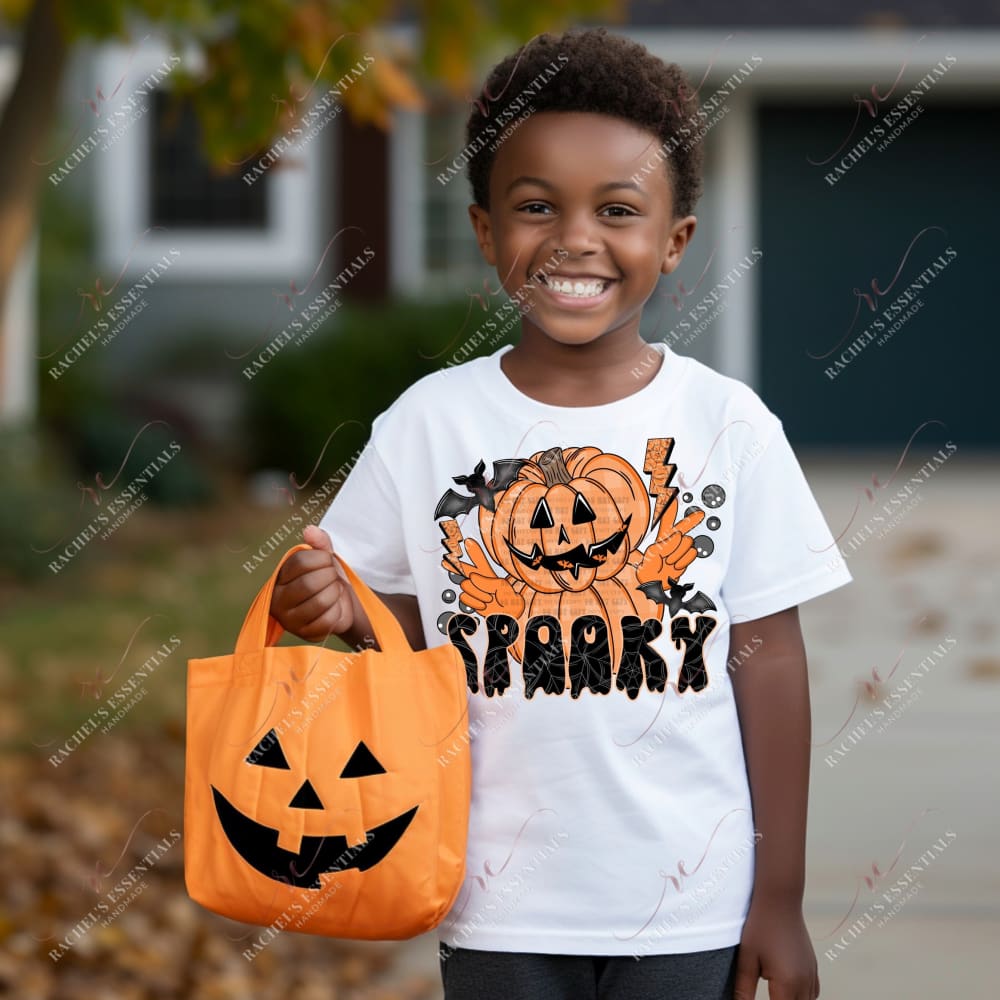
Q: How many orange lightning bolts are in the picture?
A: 2